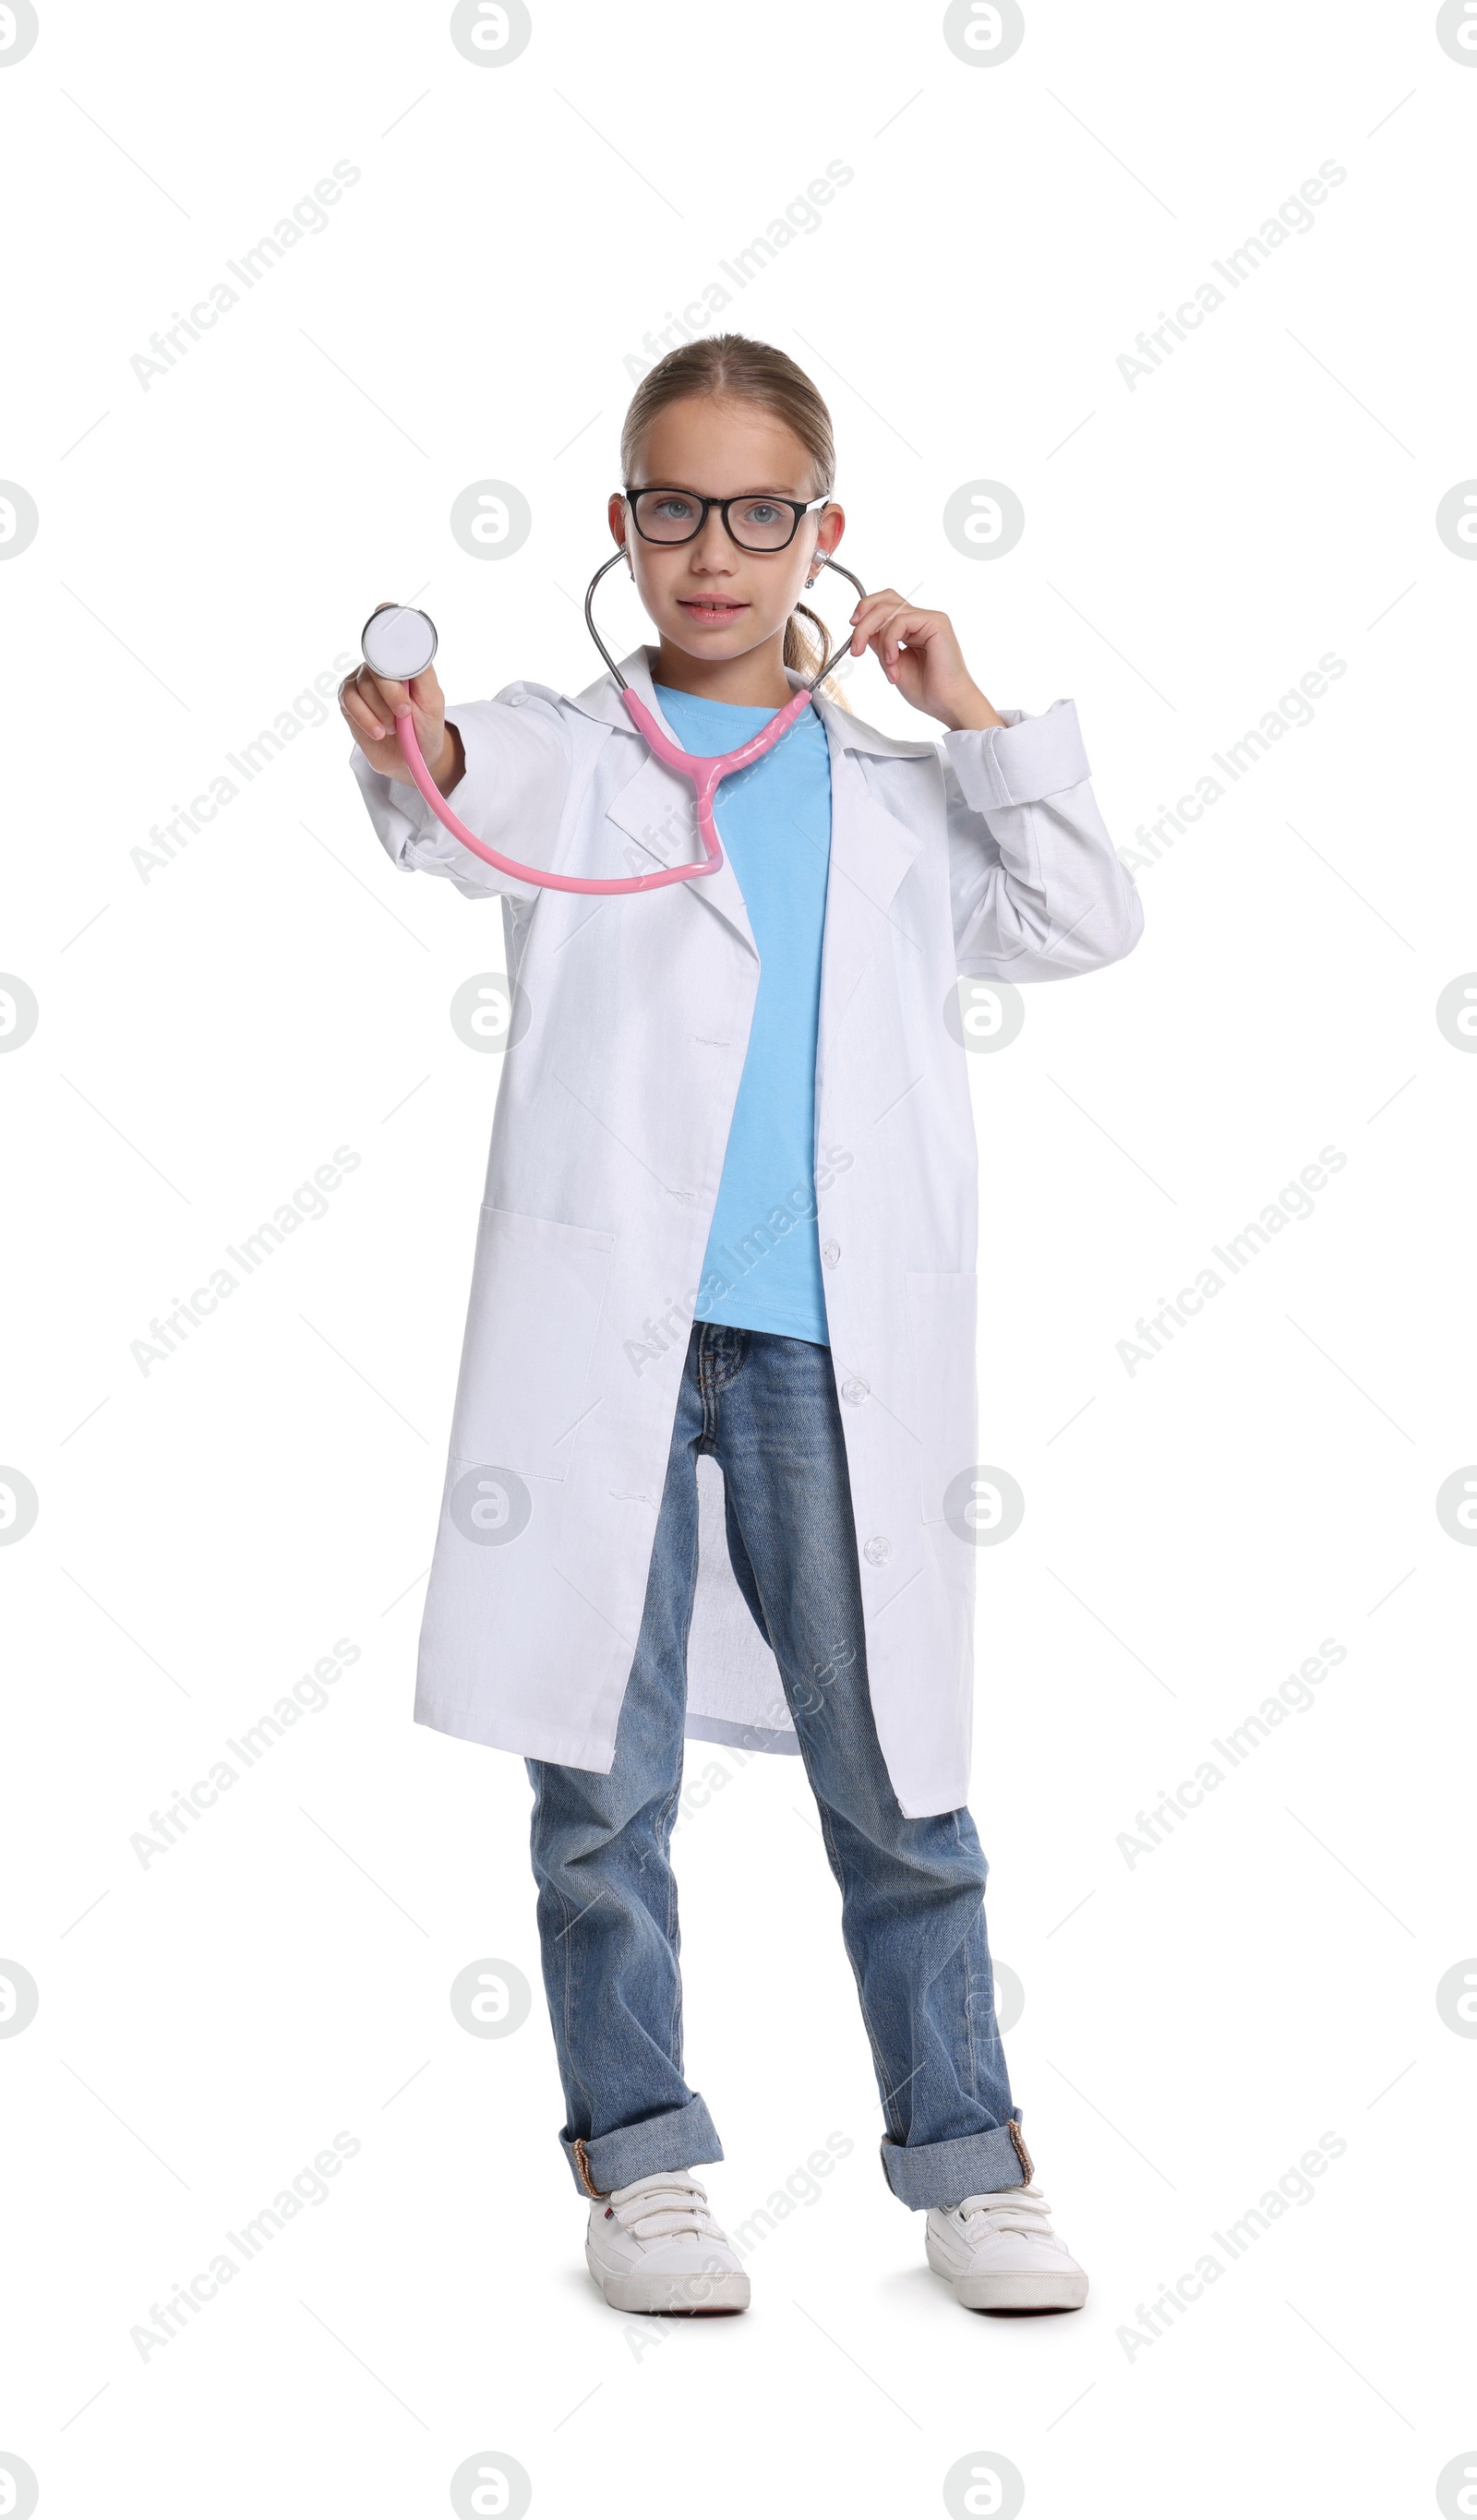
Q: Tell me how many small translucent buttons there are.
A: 3